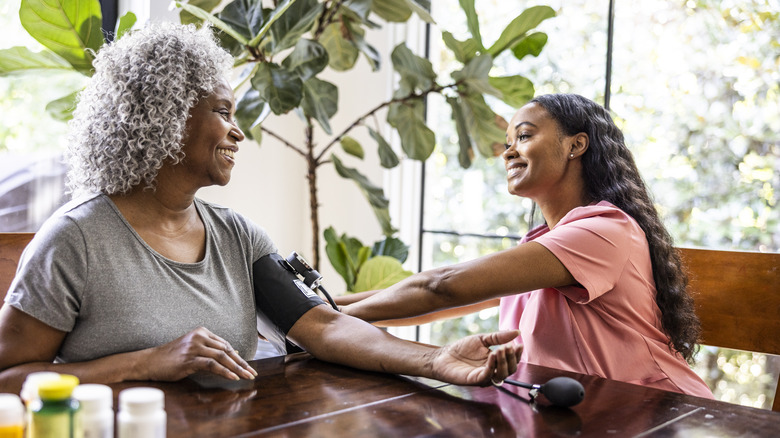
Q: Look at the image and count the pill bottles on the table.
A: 5